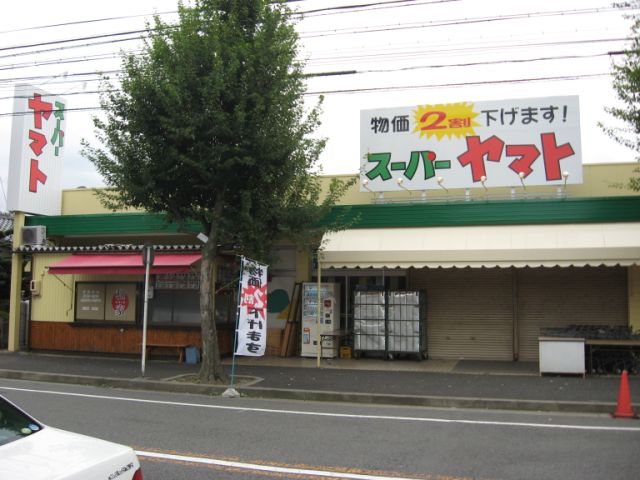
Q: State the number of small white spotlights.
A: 6